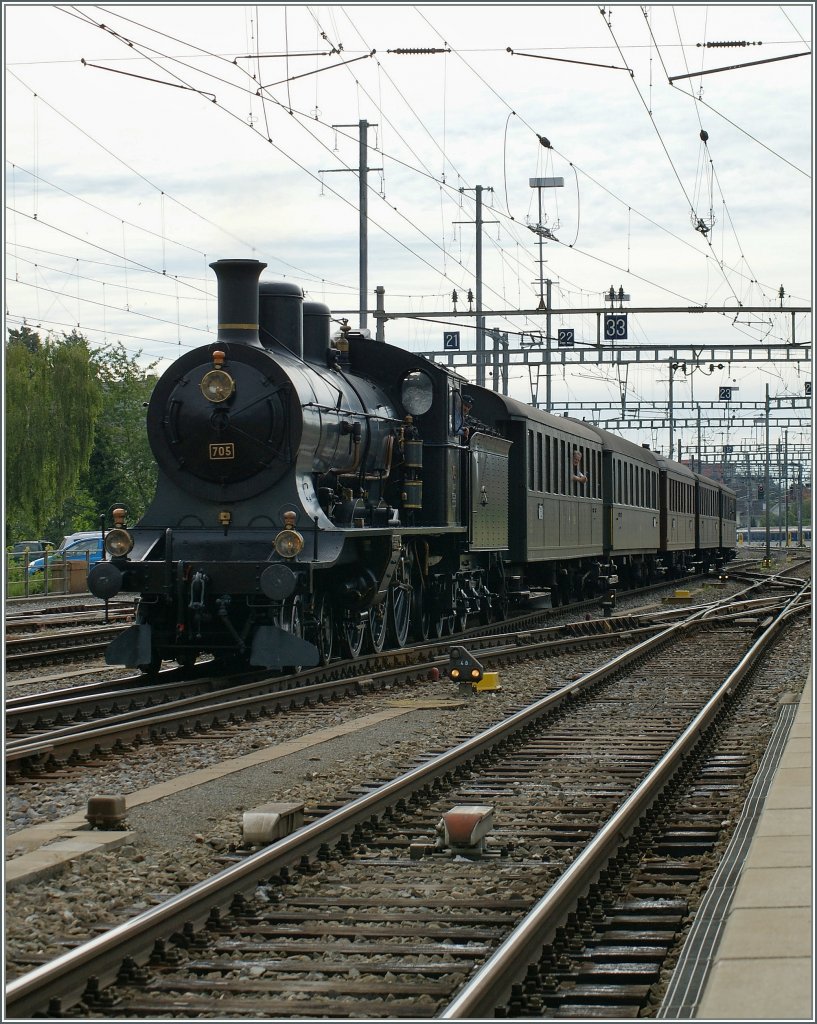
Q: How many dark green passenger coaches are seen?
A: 5